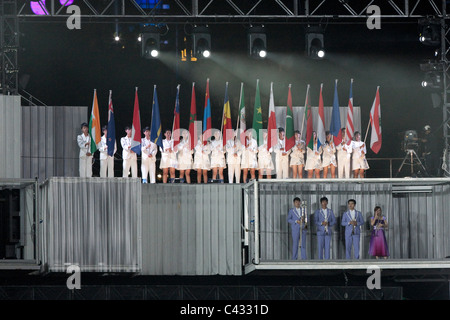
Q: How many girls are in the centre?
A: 10